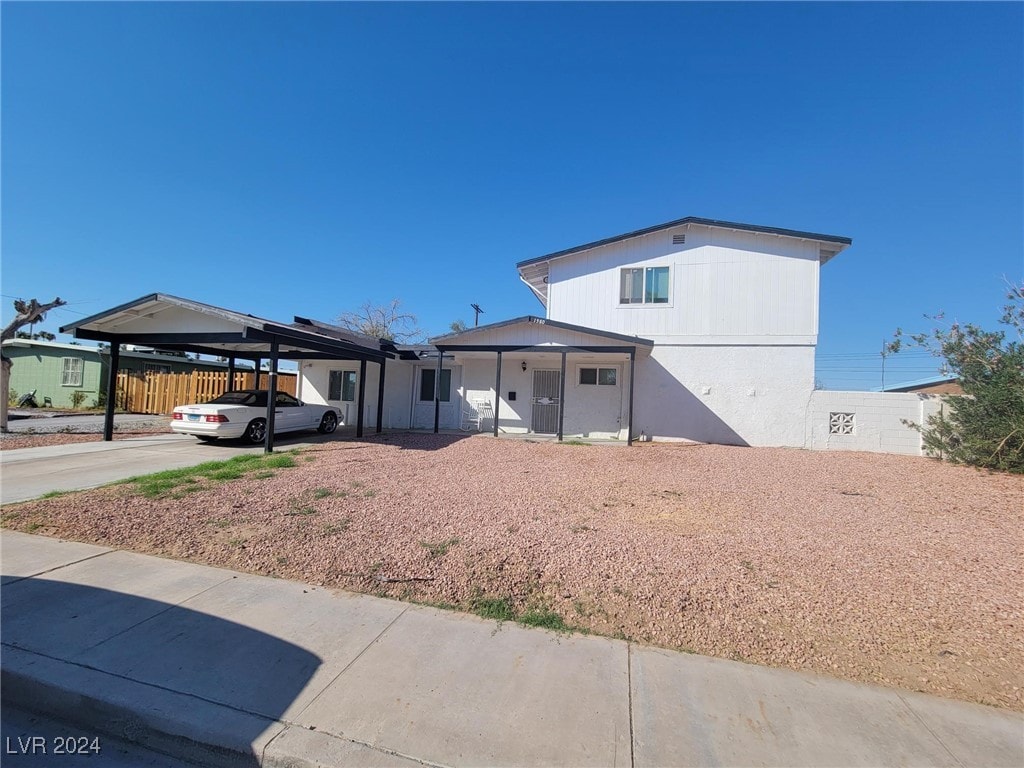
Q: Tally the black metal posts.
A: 10